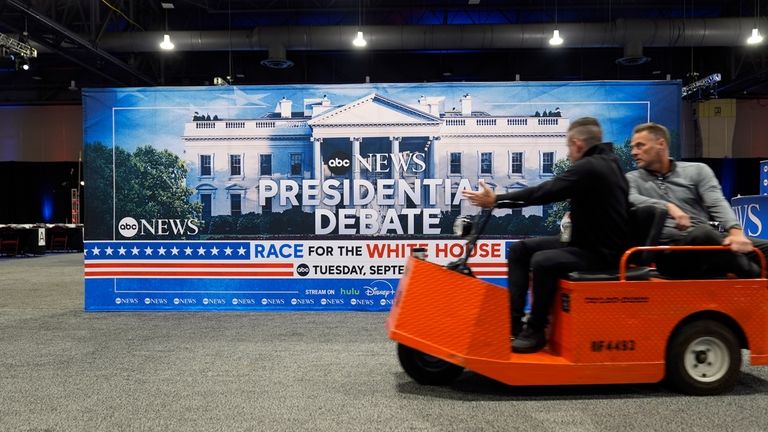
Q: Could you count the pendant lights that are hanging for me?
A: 4